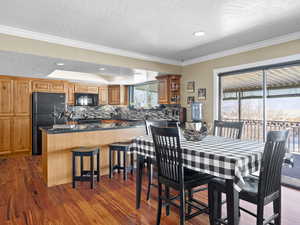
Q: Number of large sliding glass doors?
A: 1